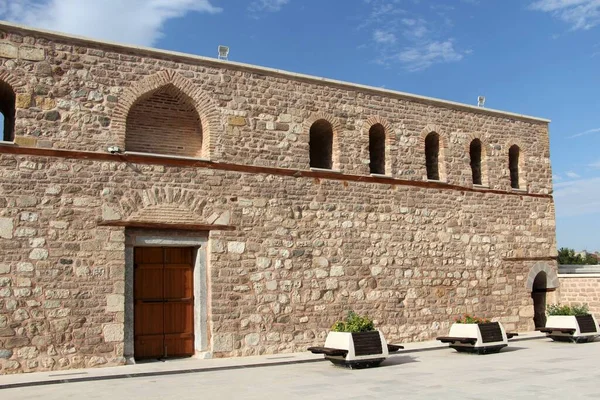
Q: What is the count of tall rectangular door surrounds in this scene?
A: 1